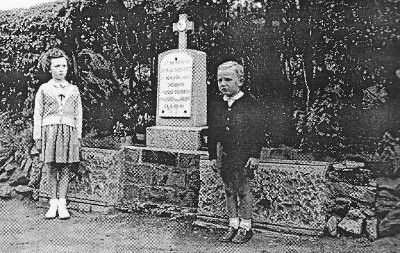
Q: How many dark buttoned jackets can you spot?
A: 1